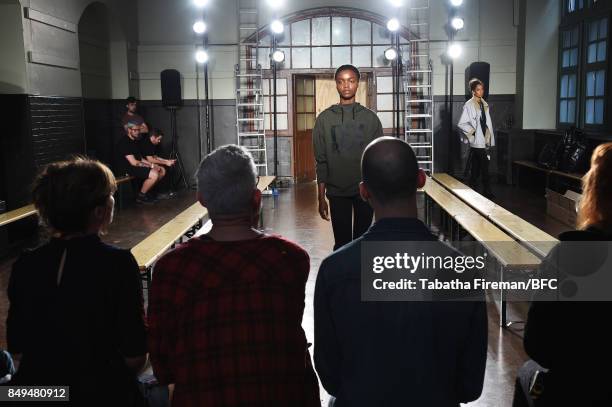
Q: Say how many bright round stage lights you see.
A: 12